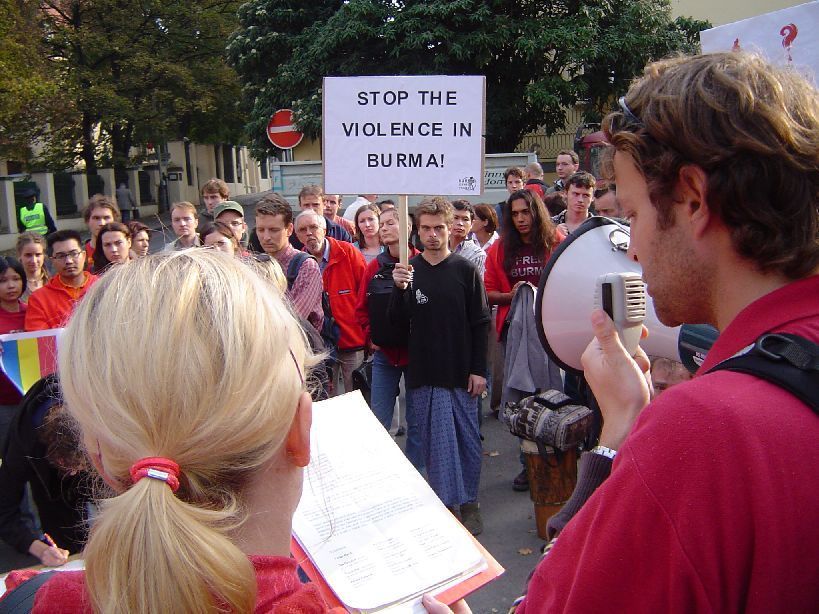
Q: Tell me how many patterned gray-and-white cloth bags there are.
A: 1